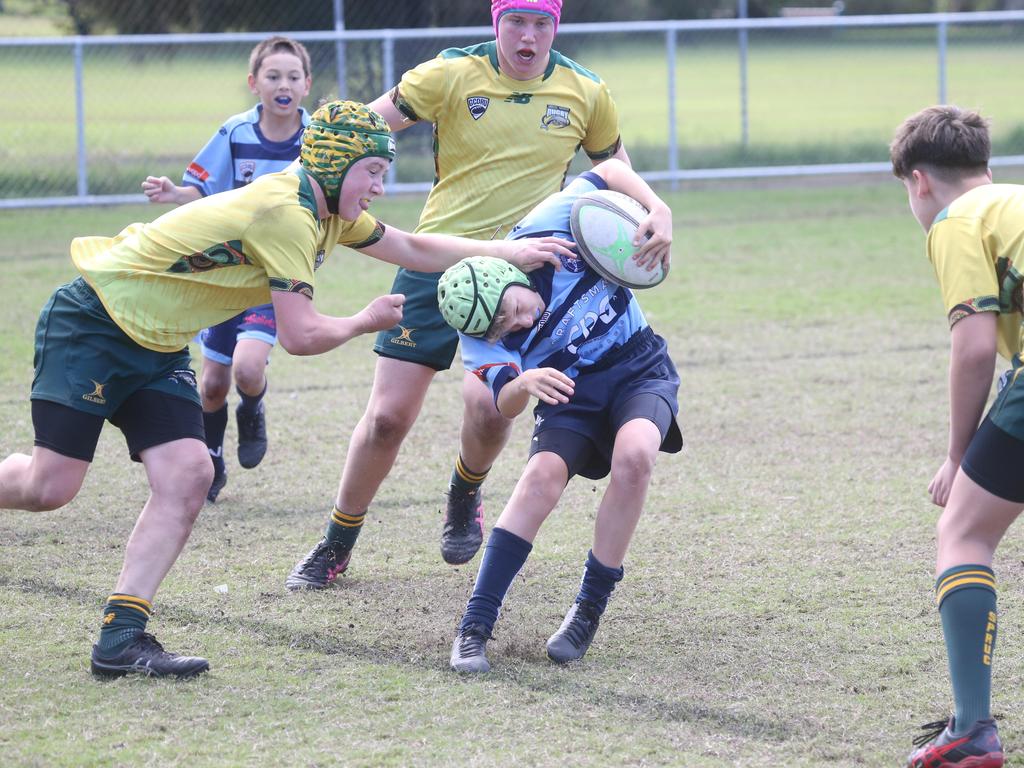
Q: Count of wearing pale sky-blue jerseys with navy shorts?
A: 2